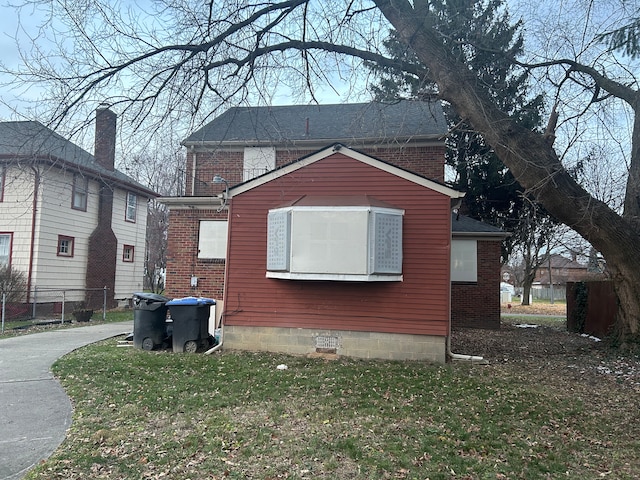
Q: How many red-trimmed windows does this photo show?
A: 6